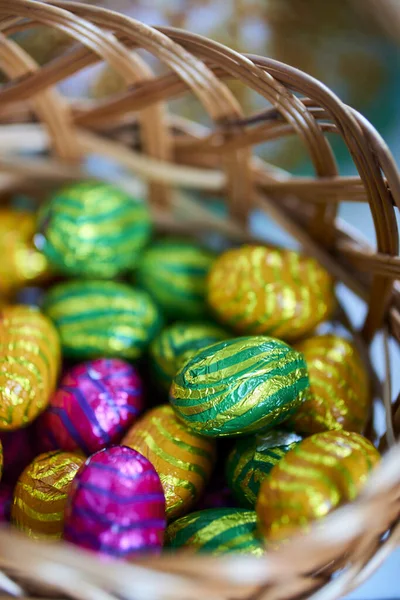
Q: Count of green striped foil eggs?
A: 7